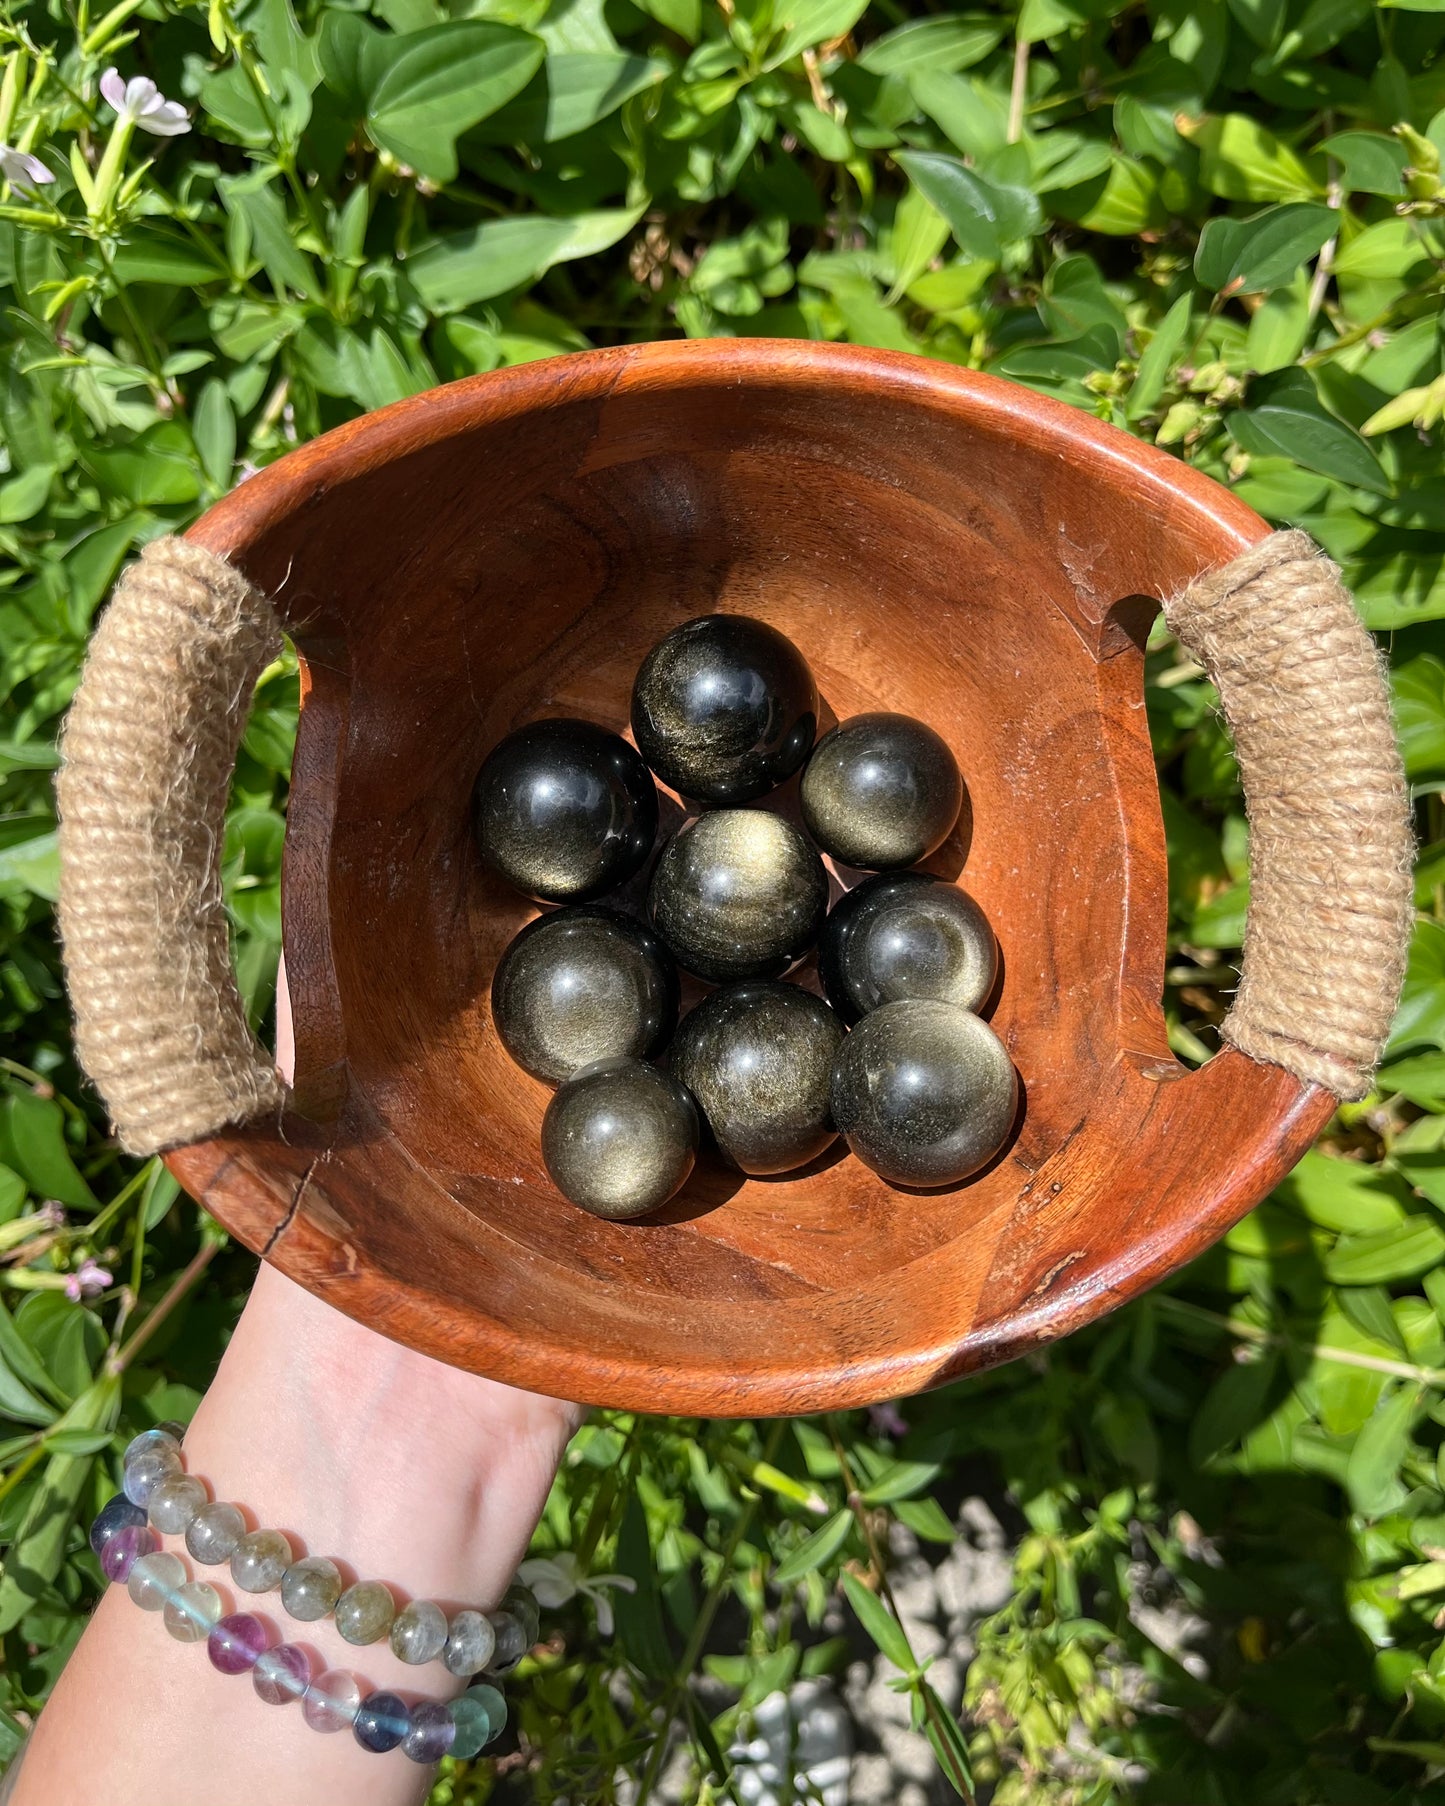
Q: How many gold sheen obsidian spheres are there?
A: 9